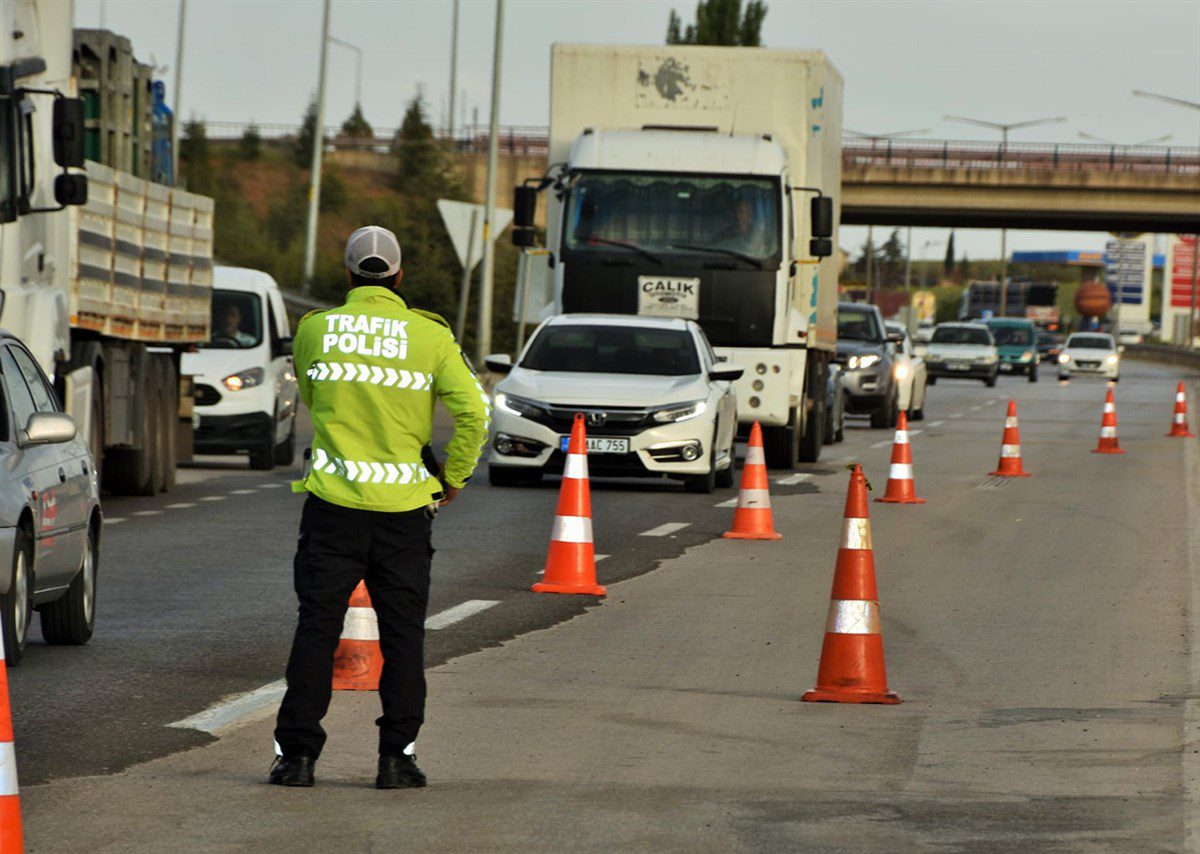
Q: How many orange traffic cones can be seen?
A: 9